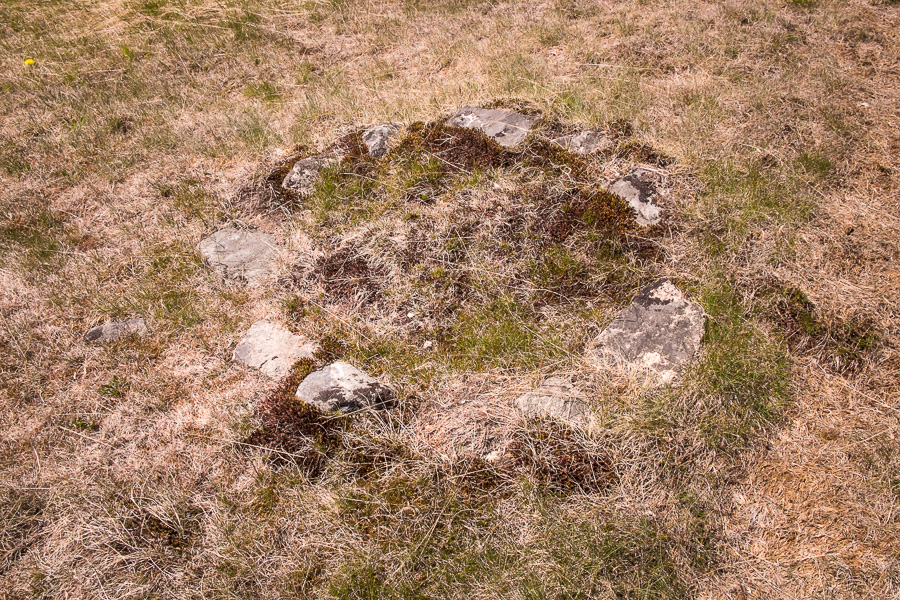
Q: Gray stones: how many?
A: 11